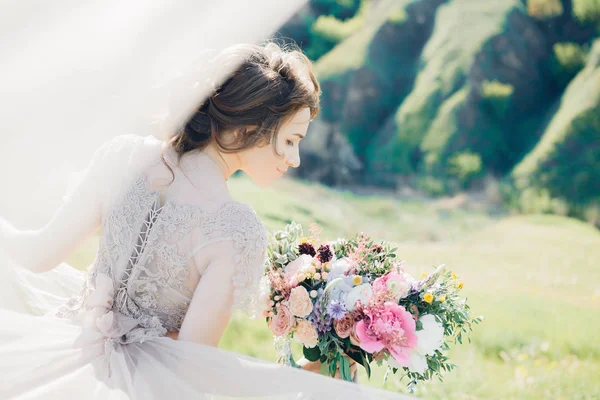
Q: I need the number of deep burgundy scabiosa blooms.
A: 2